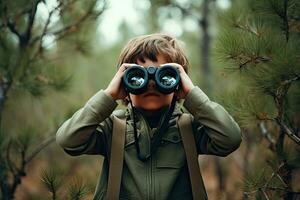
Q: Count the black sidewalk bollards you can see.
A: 0